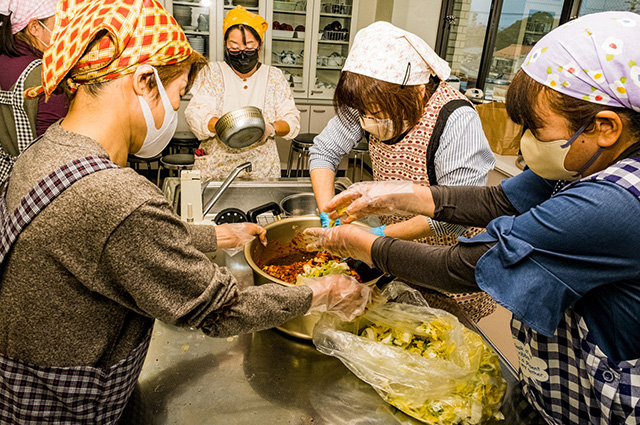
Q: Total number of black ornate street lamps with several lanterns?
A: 0